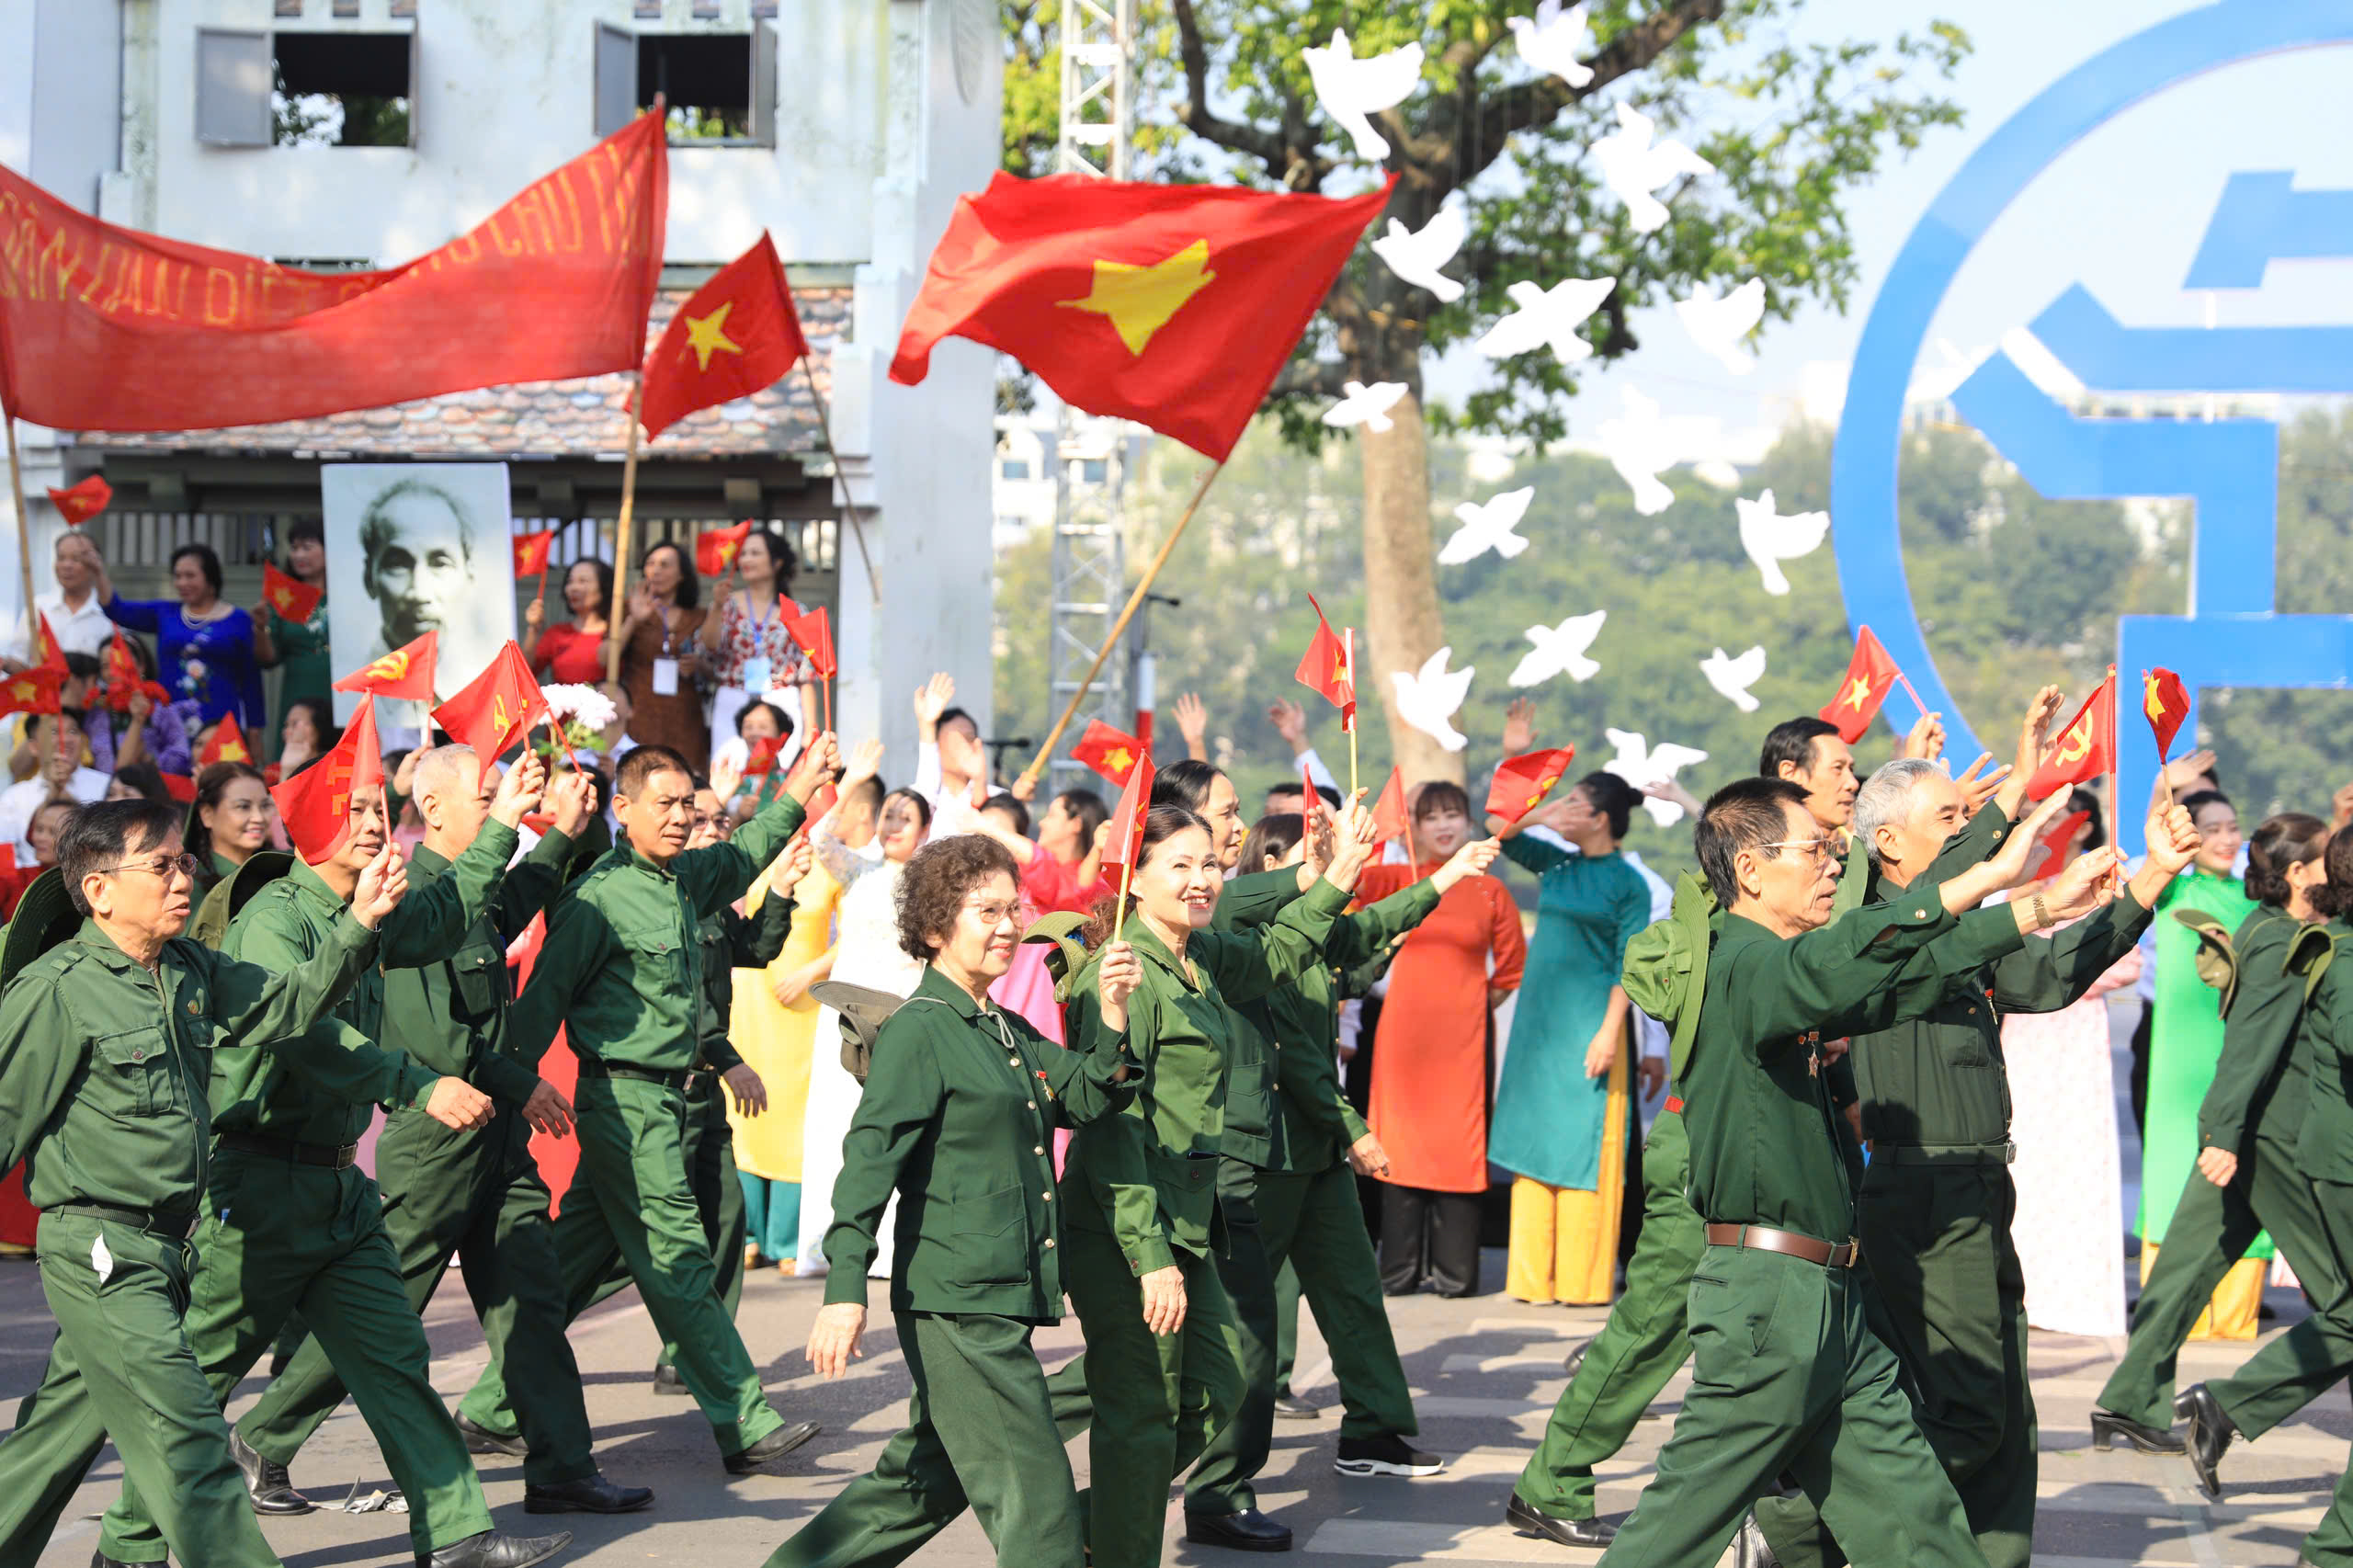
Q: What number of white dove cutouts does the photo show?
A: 14